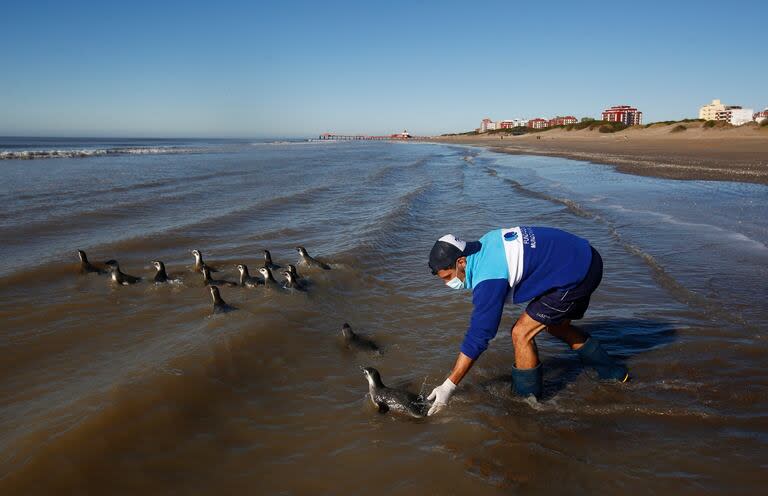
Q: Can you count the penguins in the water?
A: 14